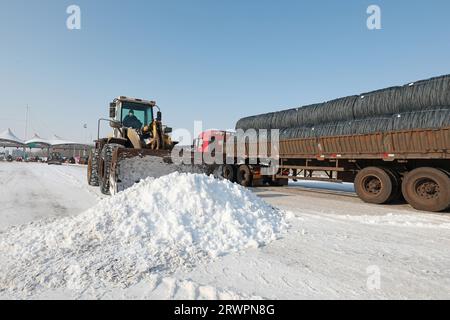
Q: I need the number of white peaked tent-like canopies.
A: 3